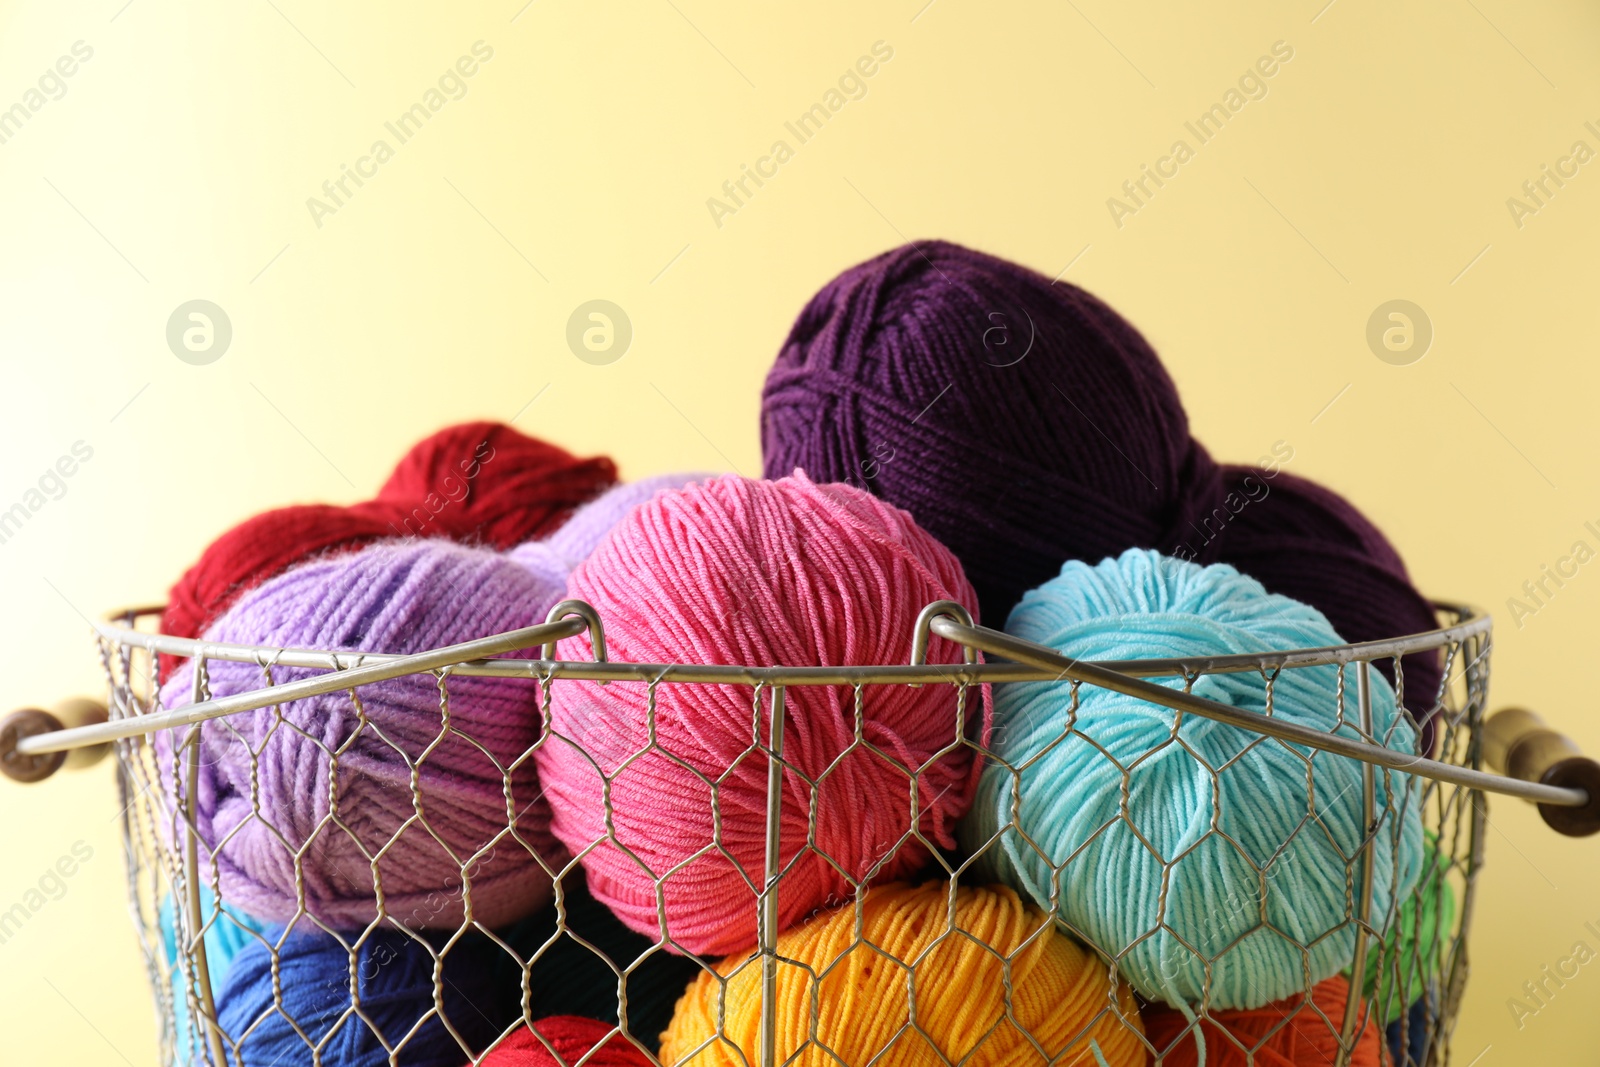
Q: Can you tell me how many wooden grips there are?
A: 2